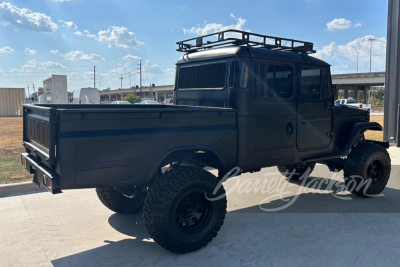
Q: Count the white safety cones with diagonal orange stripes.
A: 0